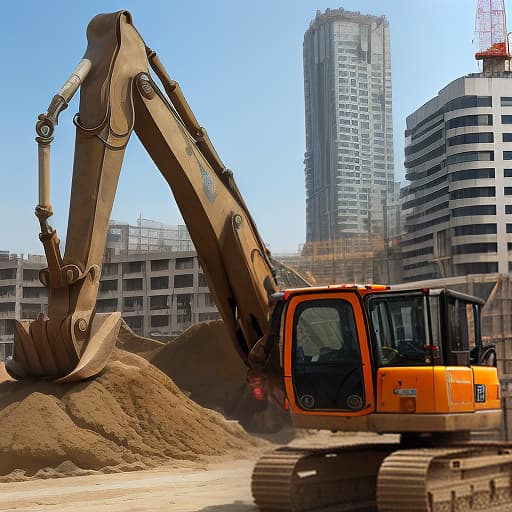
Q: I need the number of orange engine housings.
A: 1